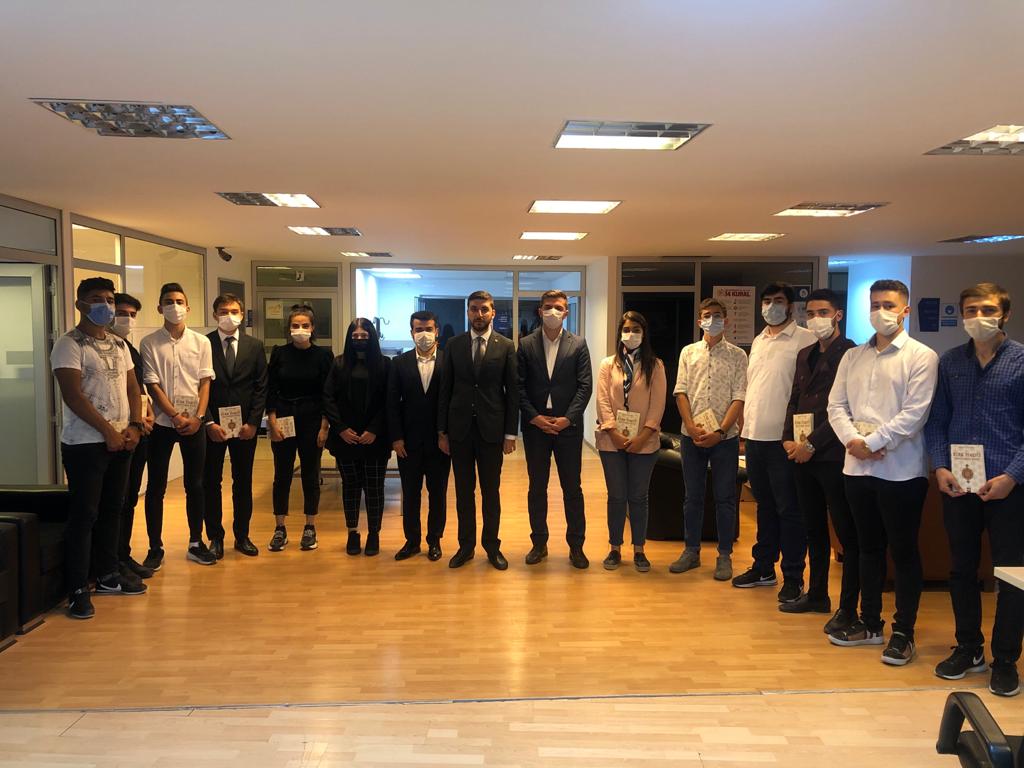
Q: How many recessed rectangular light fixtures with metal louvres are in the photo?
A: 12